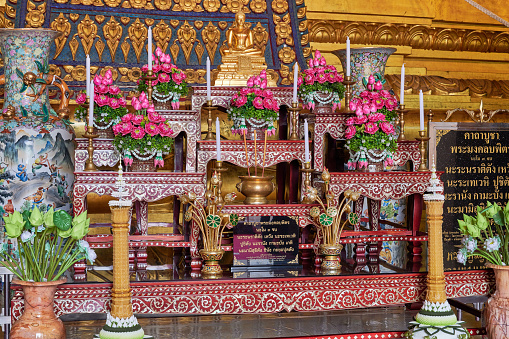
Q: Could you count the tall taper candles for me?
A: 10